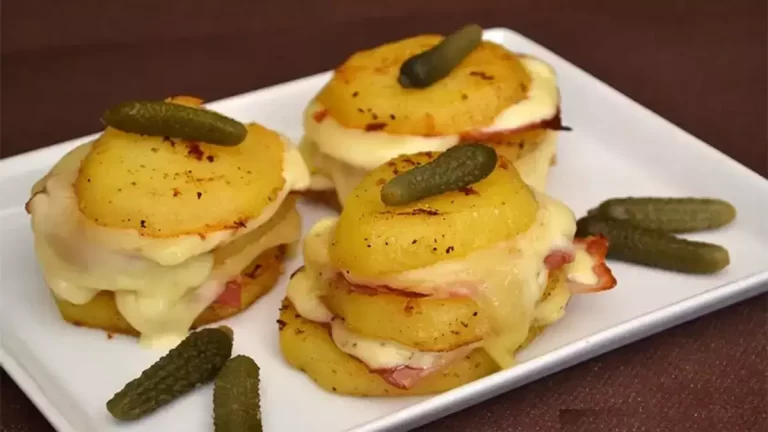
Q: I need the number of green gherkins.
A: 7